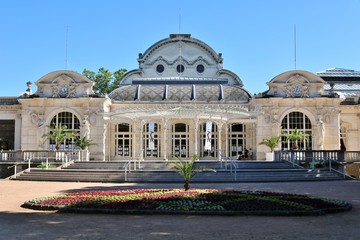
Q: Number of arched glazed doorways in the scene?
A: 5